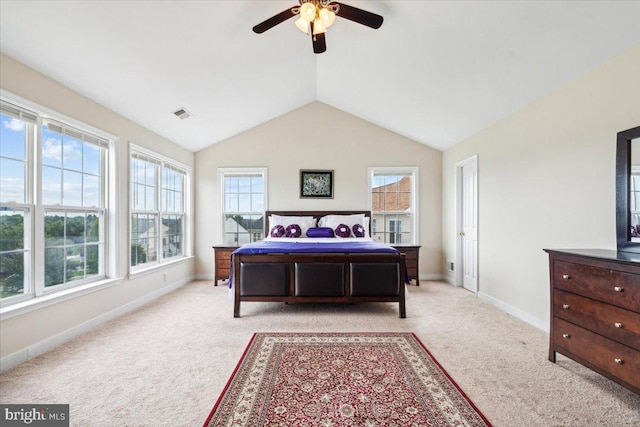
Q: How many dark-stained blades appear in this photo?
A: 3